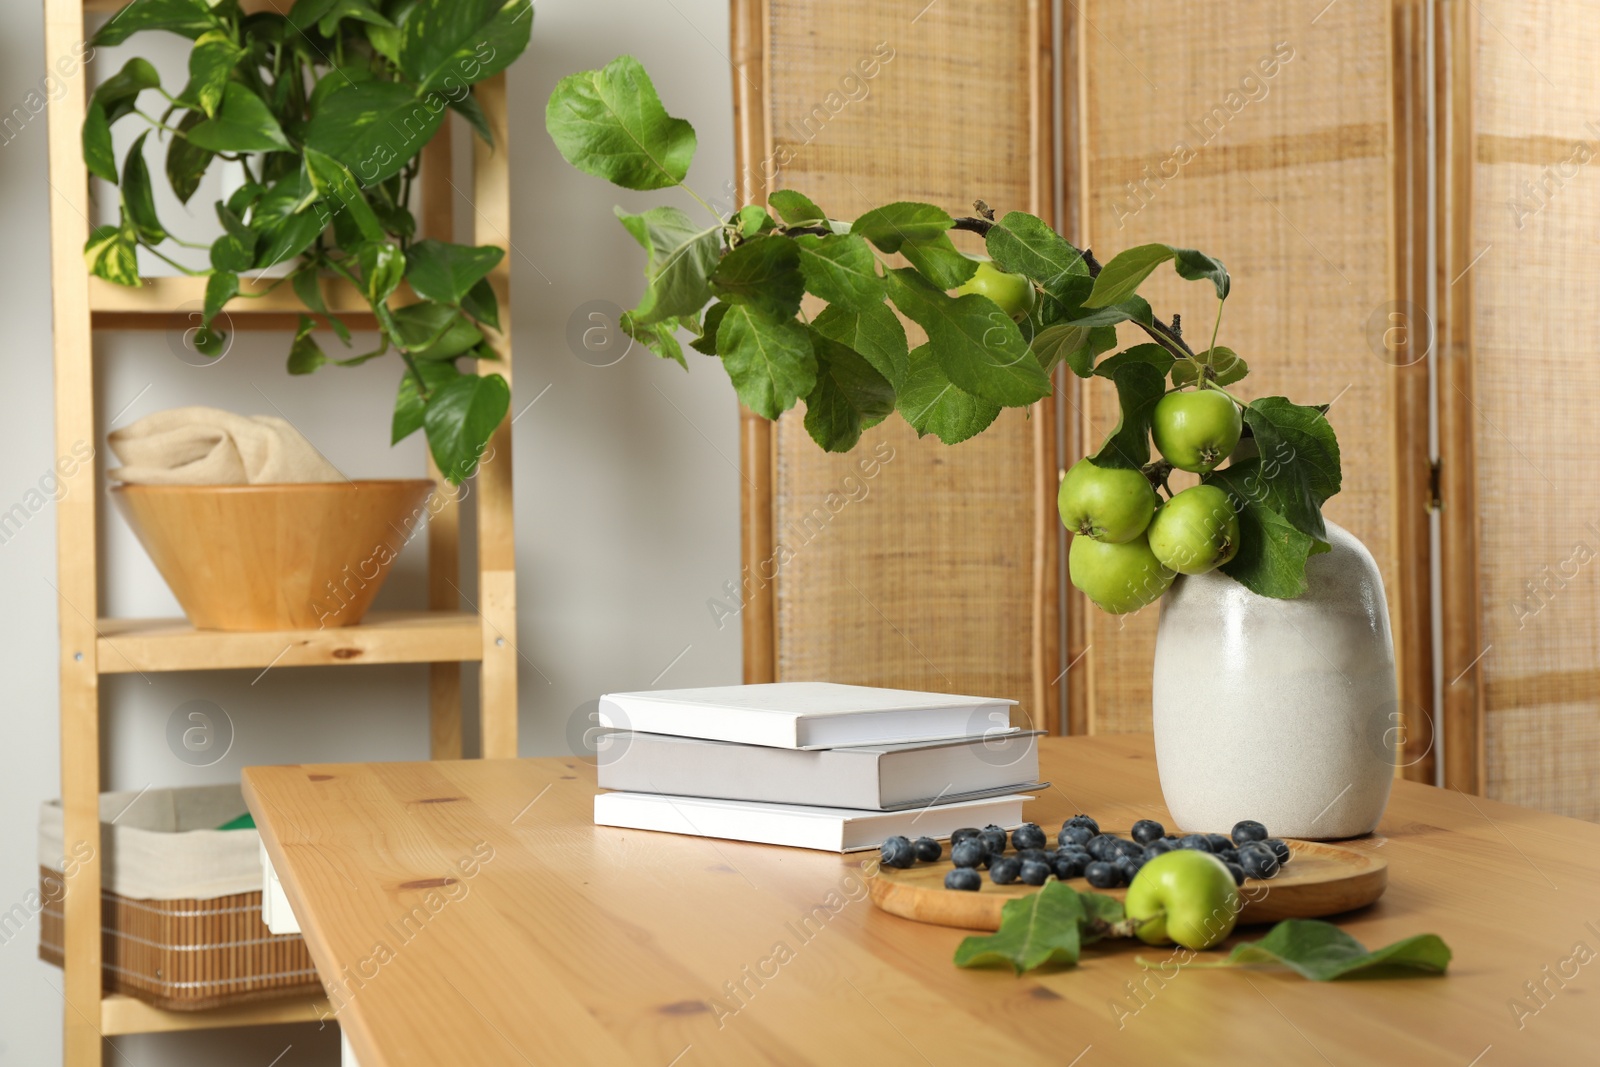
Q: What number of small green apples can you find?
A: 6